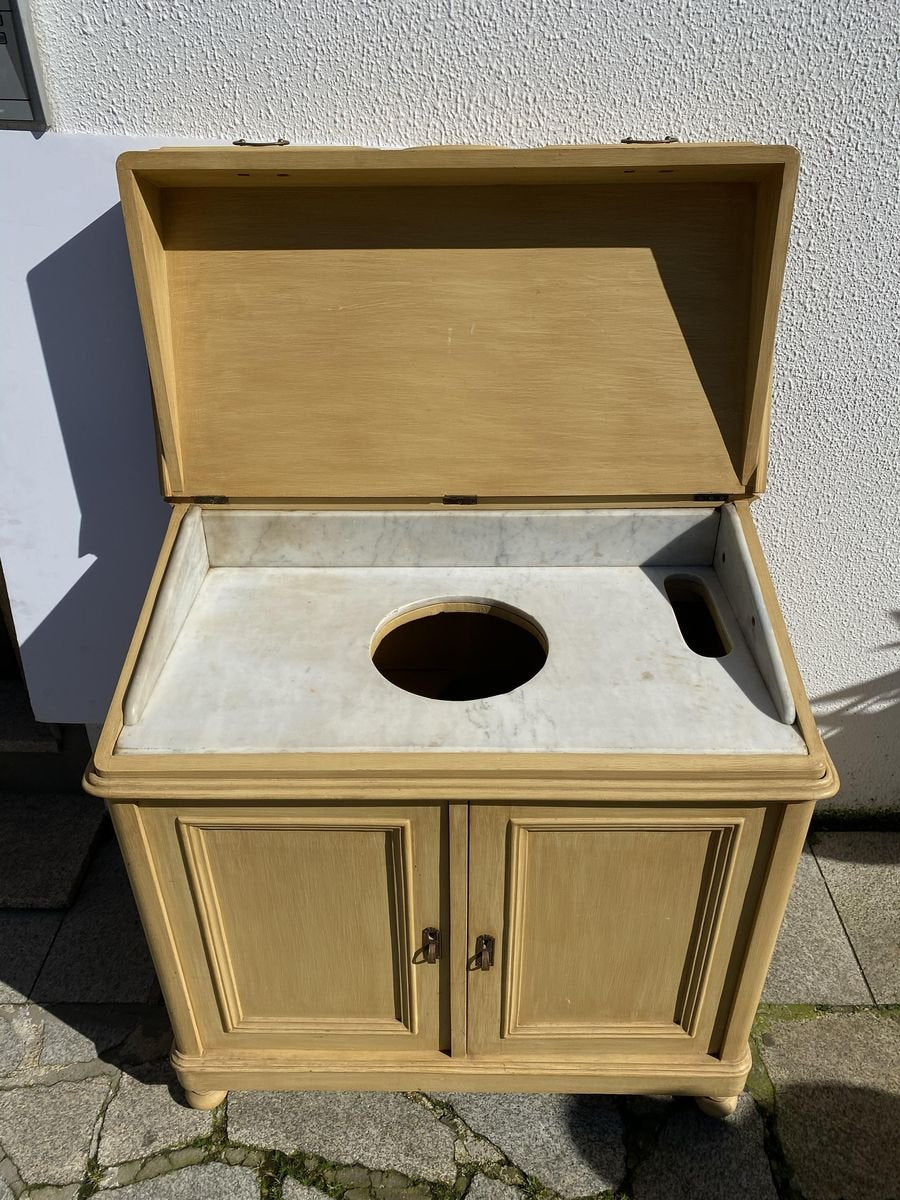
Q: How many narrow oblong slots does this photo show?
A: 1